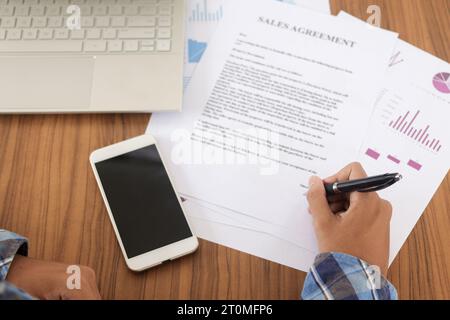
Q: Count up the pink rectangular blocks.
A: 3